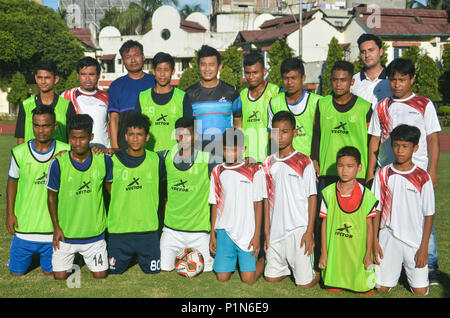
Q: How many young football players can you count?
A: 15